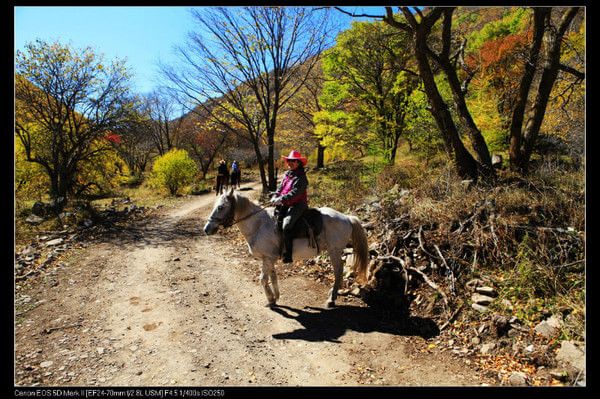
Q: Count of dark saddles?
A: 1